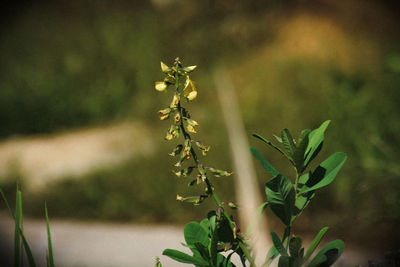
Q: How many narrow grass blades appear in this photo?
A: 3